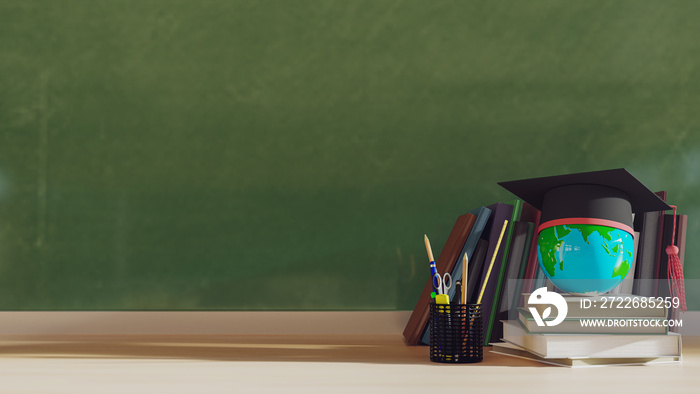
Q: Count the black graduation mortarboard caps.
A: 1